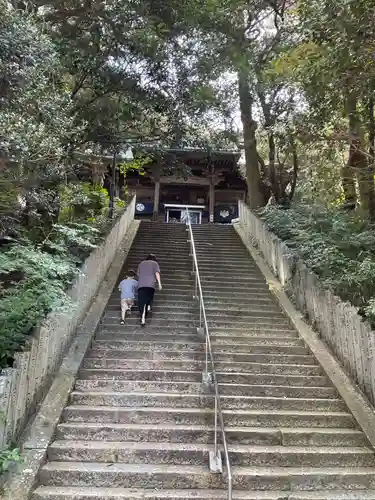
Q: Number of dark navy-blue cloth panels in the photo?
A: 2